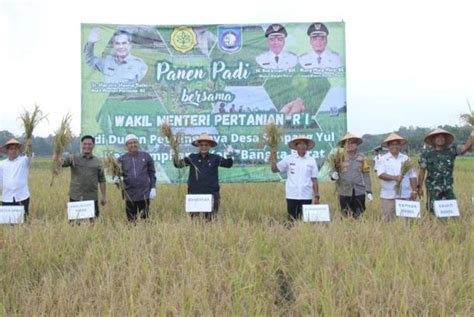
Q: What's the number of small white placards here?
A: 6